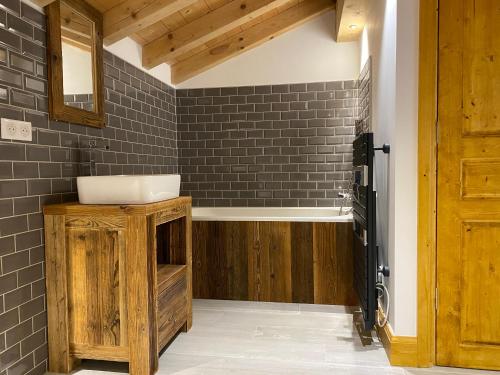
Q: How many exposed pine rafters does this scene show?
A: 3